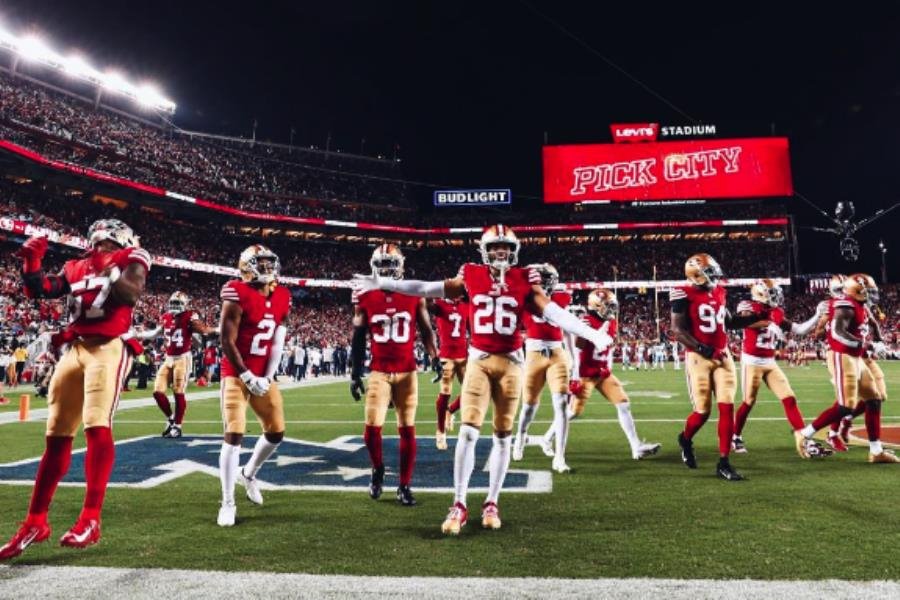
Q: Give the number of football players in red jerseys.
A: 12